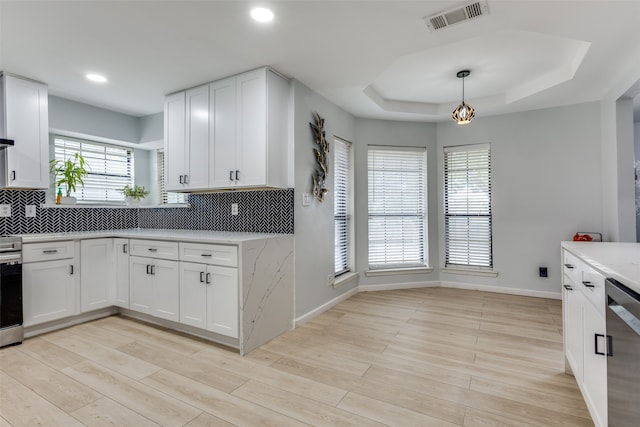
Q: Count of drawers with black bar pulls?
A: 5